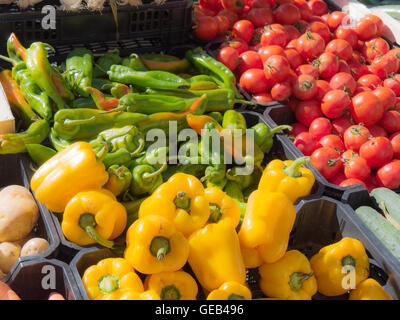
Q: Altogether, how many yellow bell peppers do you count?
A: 14